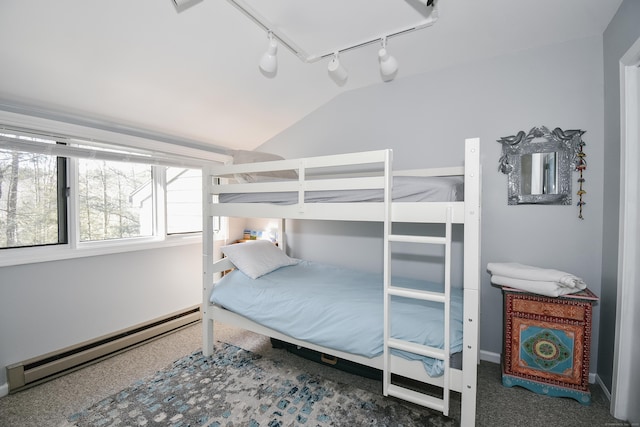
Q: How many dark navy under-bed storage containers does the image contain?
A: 1